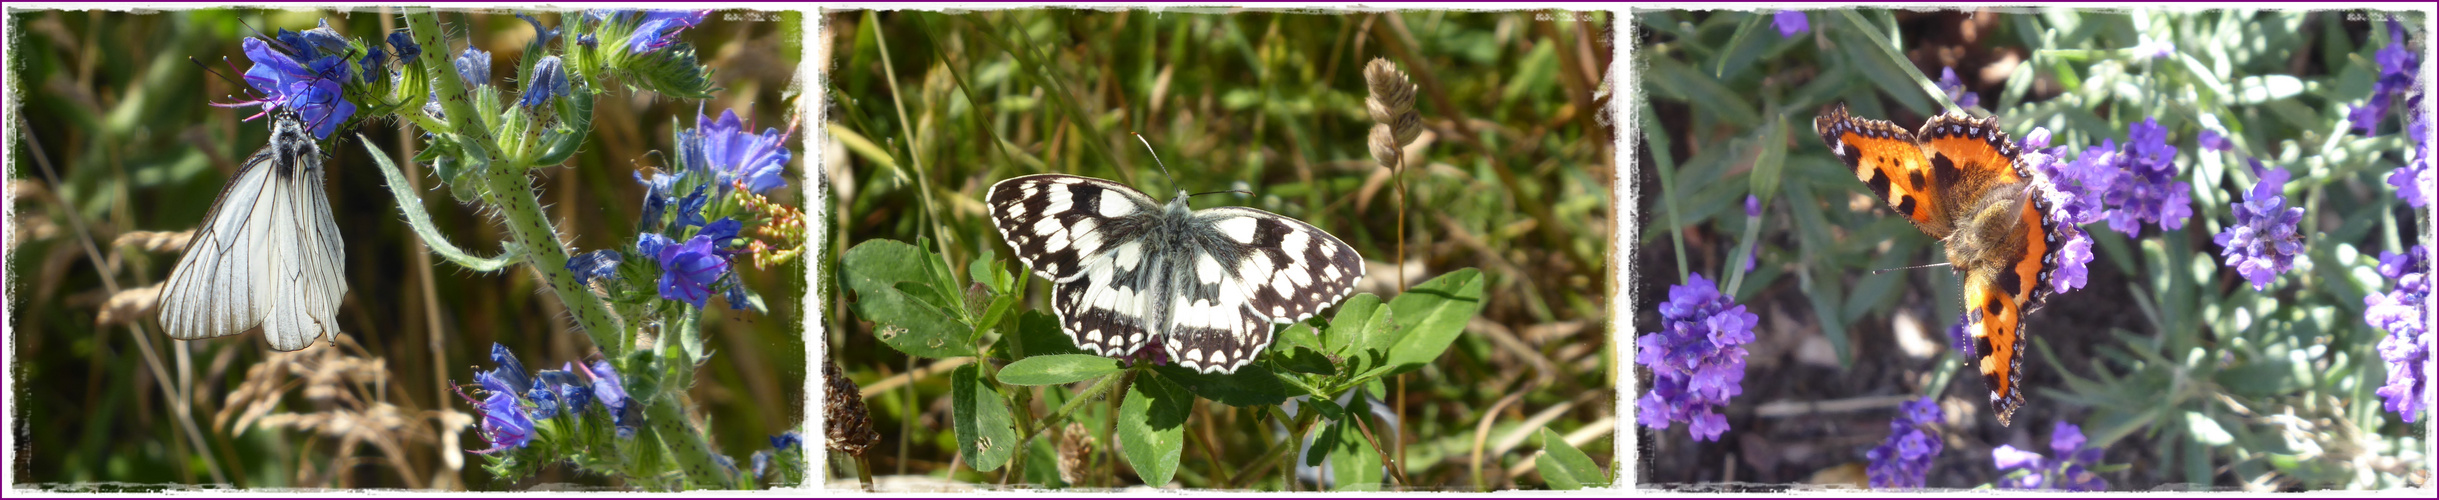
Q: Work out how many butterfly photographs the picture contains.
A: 3